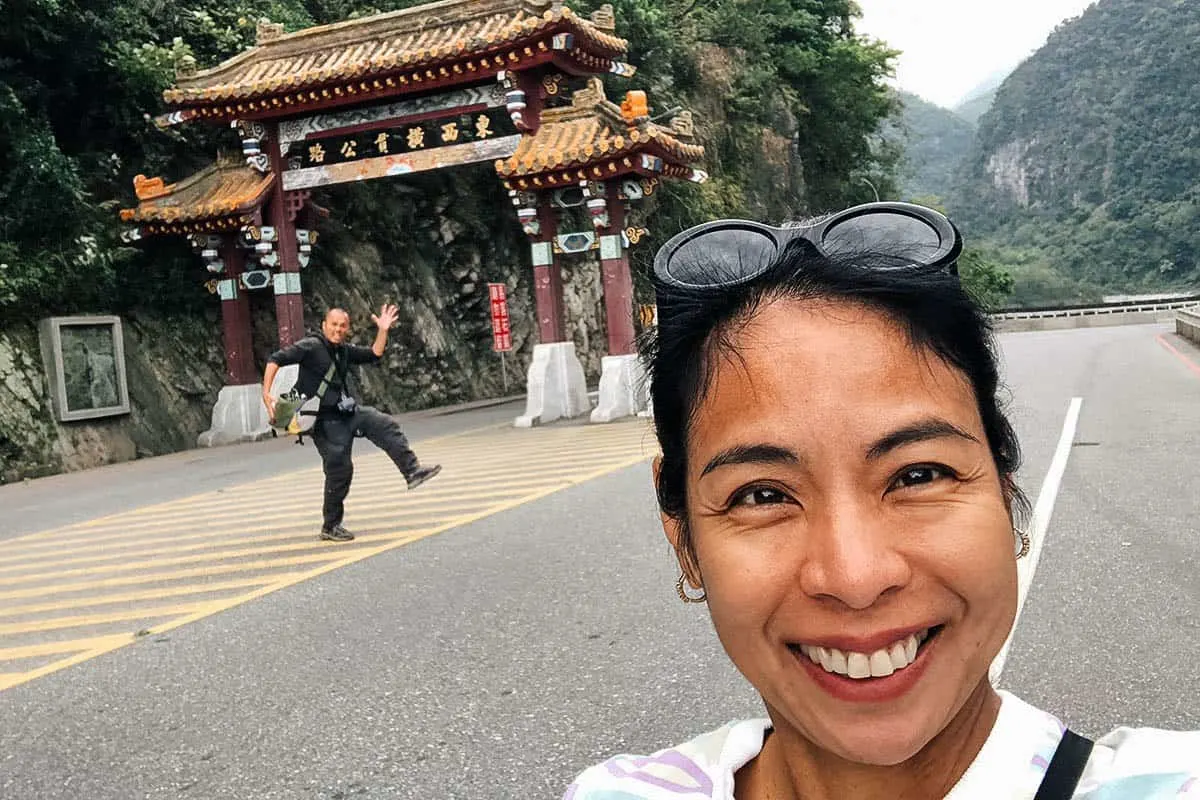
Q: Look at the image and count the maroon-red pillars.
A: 4